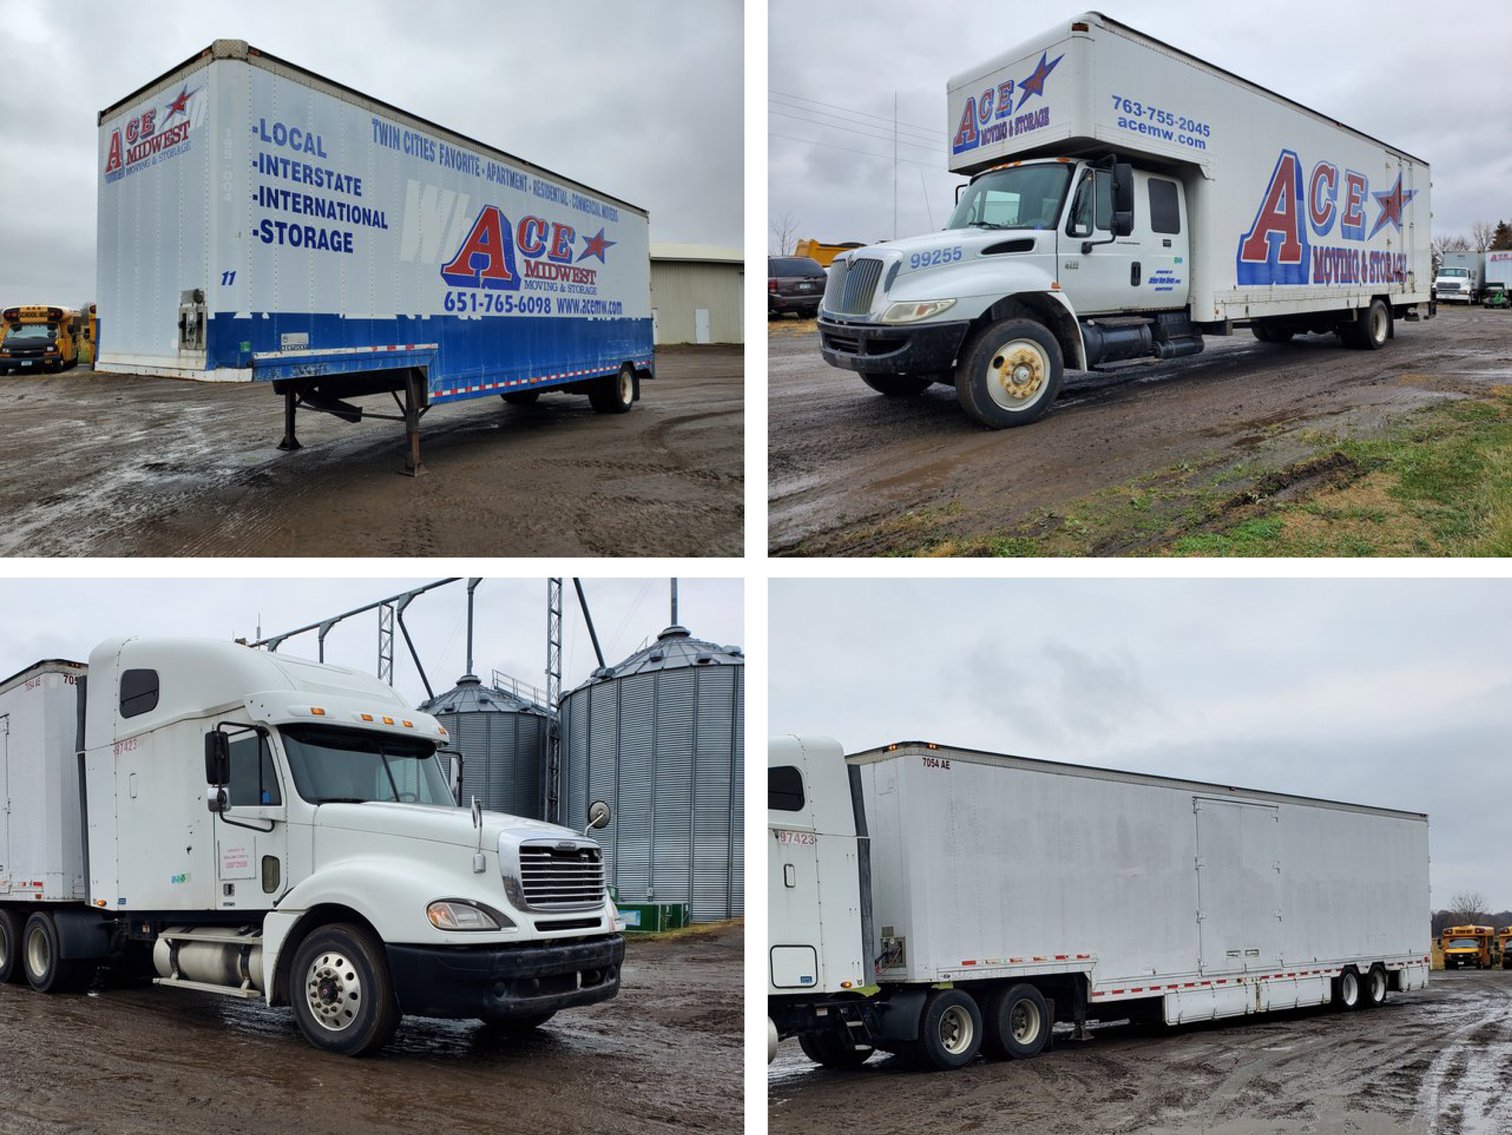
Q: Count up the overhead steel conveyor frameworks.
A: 1